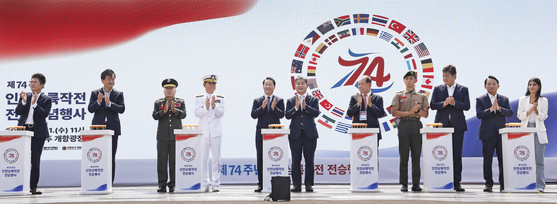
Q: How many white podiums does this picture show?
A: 7